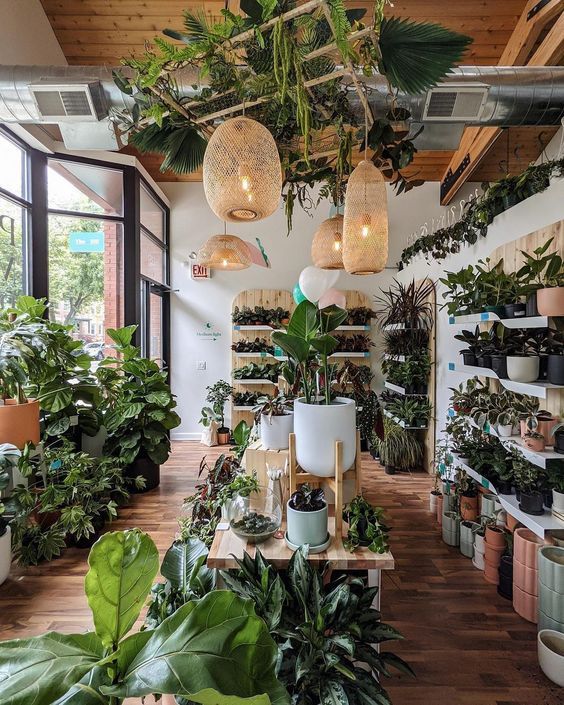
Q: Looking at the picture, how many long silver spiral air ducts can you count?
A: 1